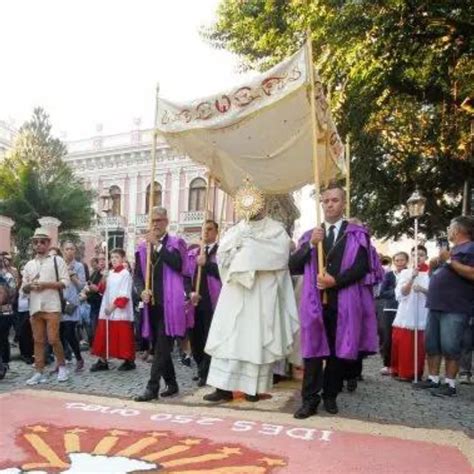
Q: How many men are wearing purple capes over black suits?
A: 3